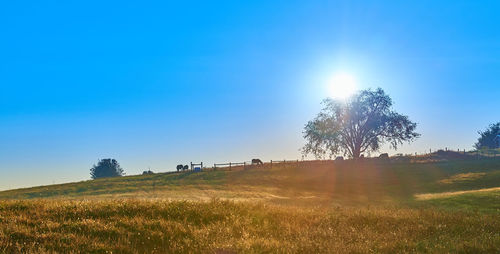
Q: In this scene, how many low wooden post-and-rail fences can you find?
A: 1